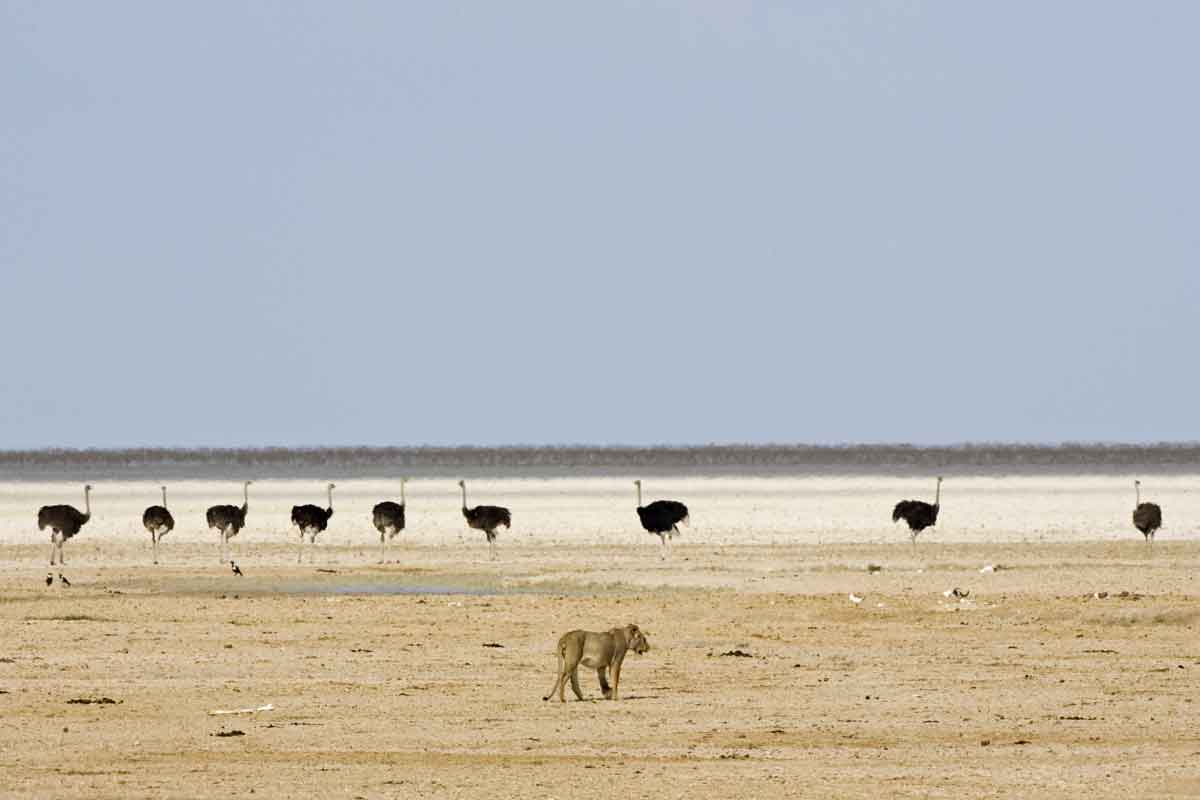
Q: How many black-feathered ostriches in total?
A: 9